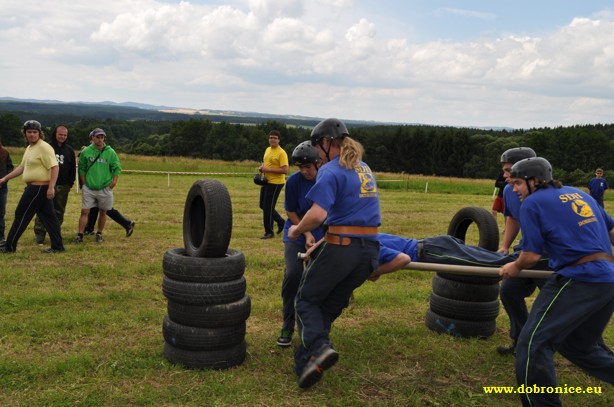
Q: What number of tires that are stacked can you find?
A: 11